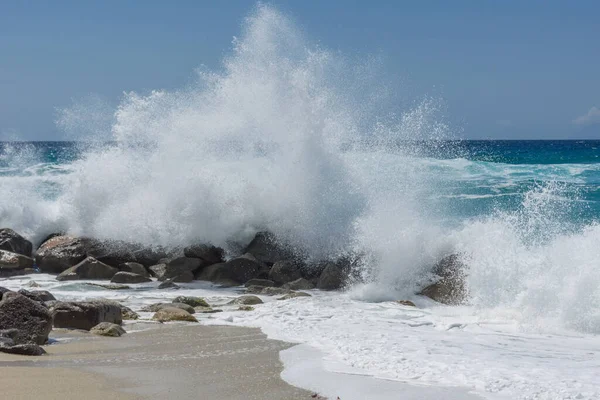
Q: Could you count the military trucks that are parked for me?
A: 0